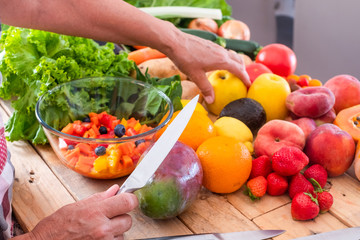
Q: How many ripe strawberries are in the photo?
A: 8